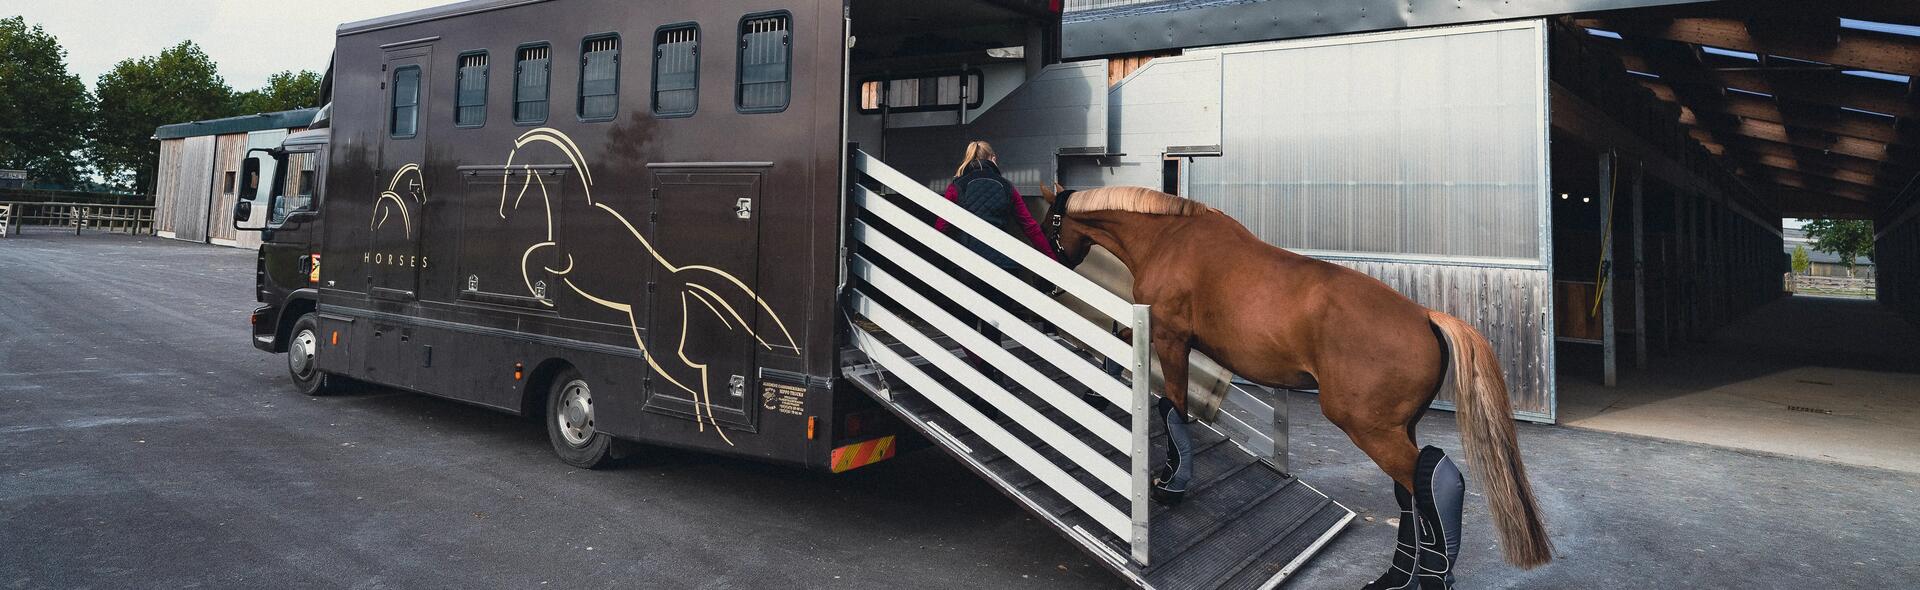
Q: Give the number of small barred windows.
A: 5